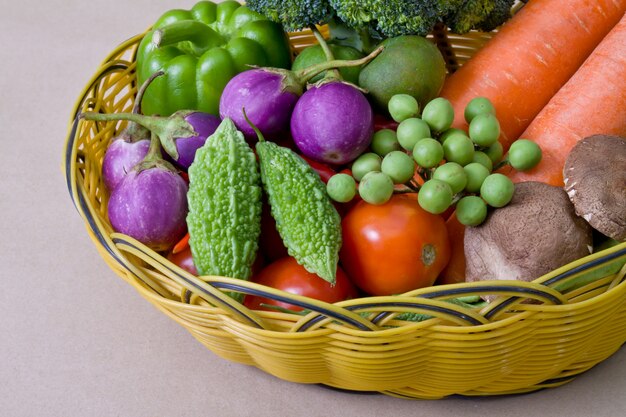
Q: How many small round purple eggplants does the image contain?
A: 5